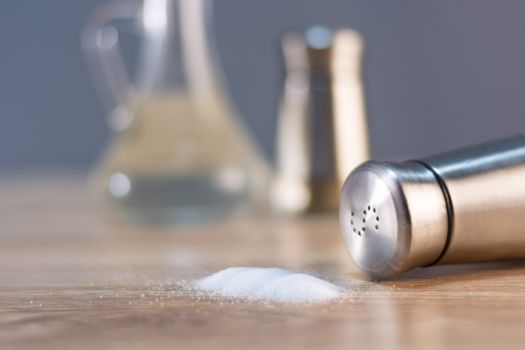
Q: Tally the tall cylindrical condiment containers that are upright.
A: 1